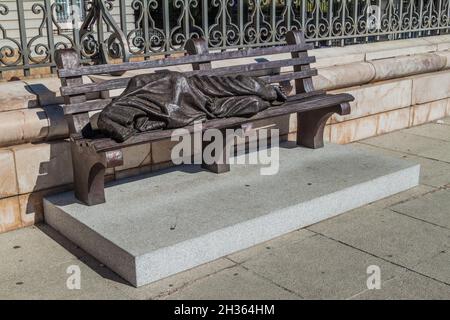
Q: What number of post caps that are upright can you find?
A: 3